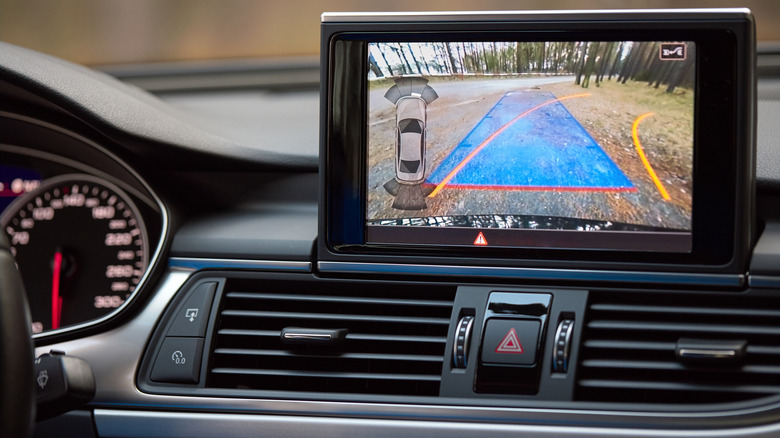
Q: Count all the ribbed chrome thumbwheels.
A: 2